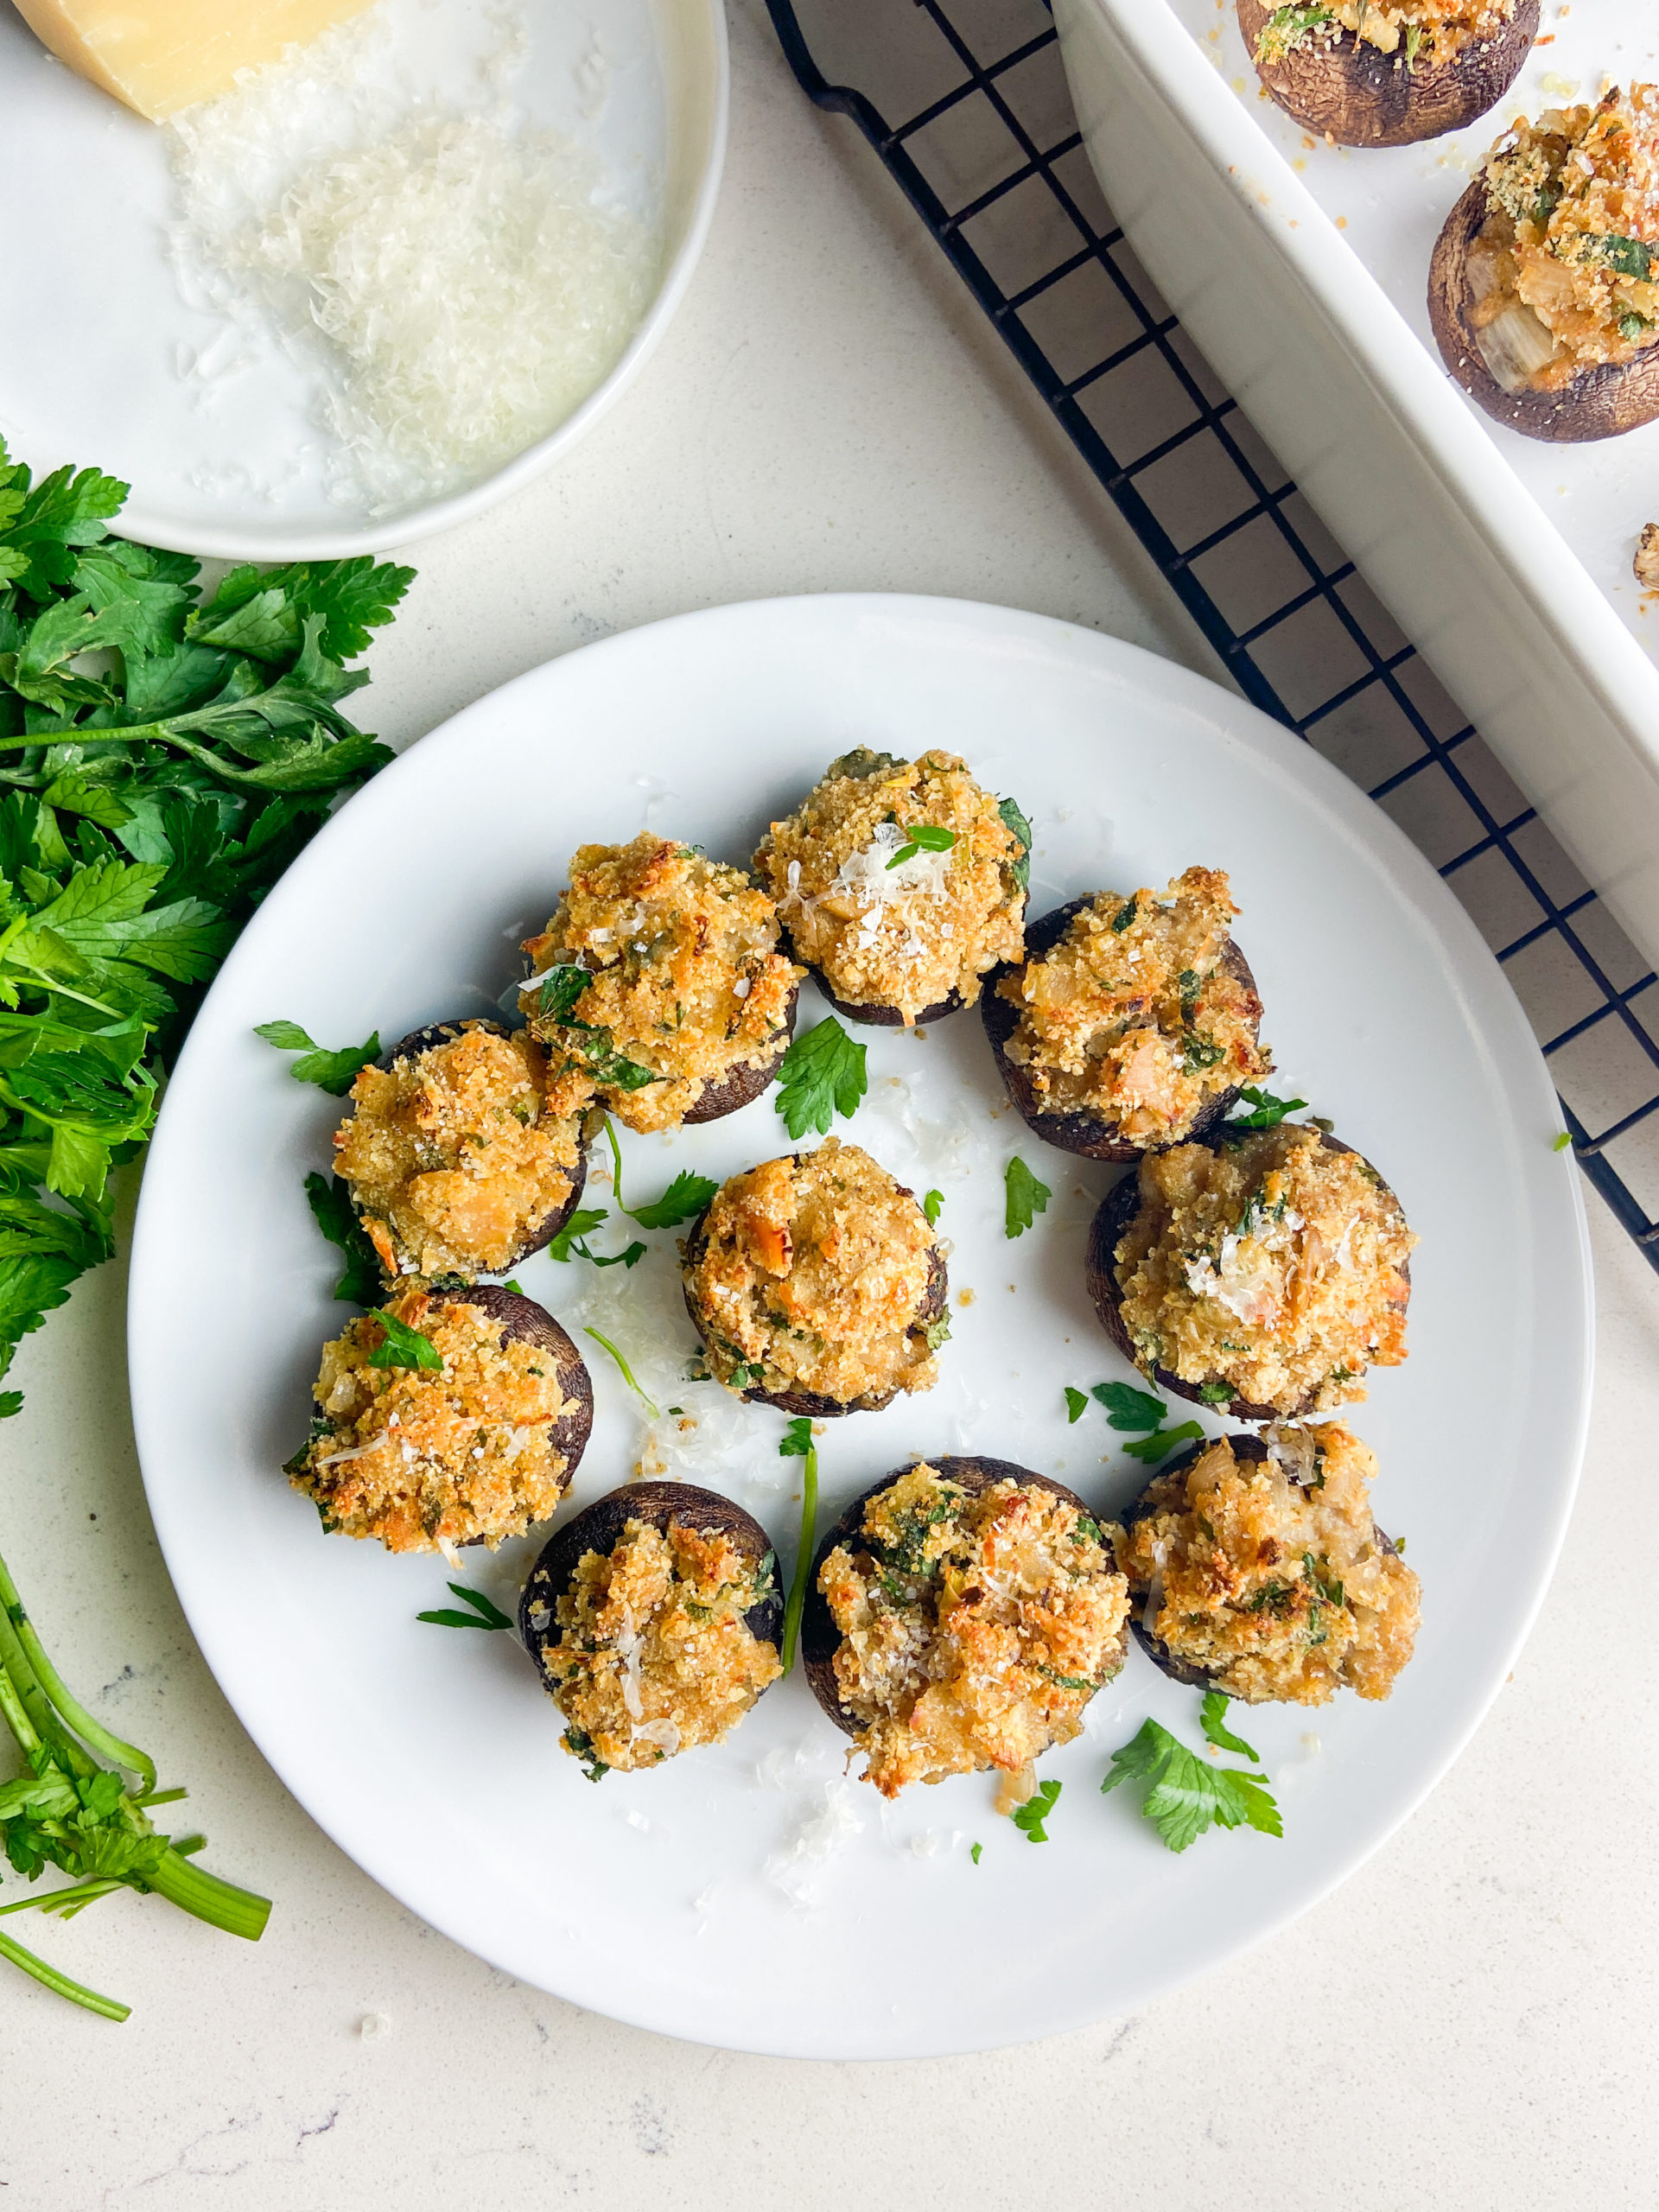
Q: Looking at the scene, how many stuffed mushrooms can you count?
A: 12